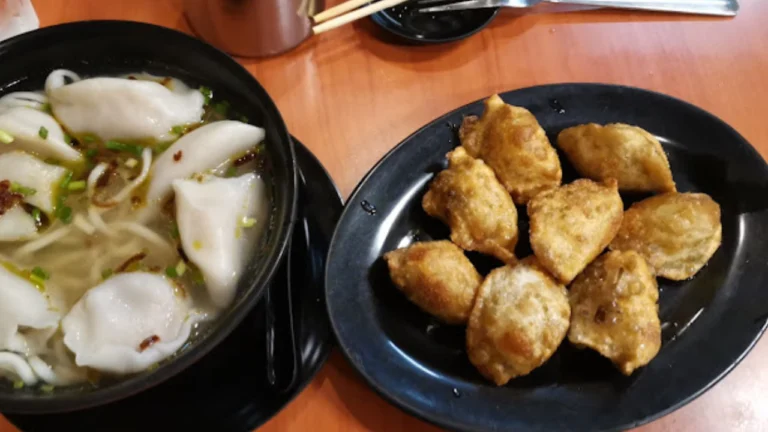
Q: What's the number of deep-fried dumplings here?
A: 8